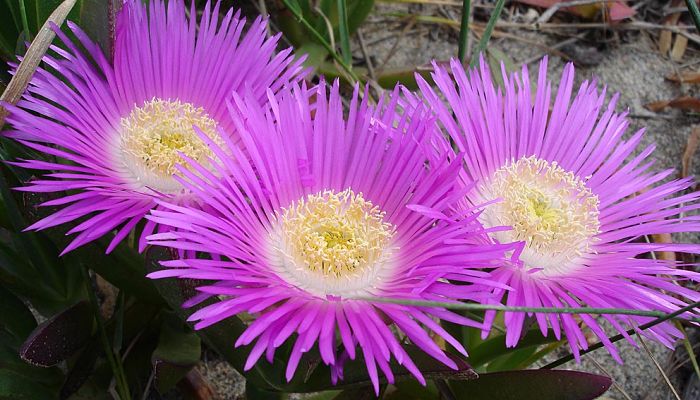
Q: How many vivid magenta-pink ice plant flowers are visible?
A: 3